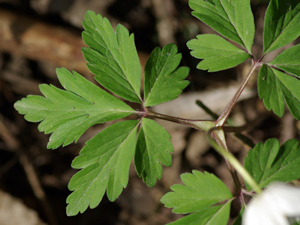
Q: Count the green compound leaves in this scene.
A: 3